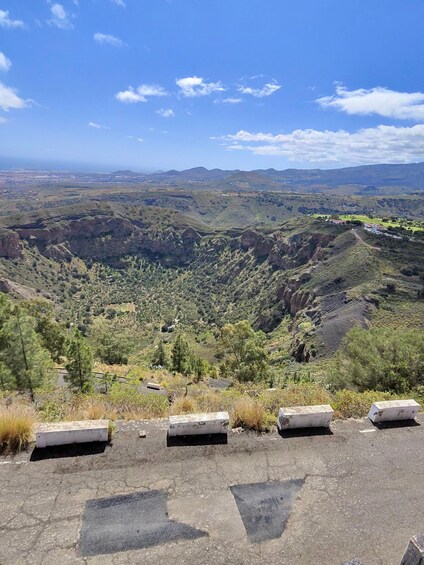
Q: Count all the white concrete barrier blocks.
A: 4